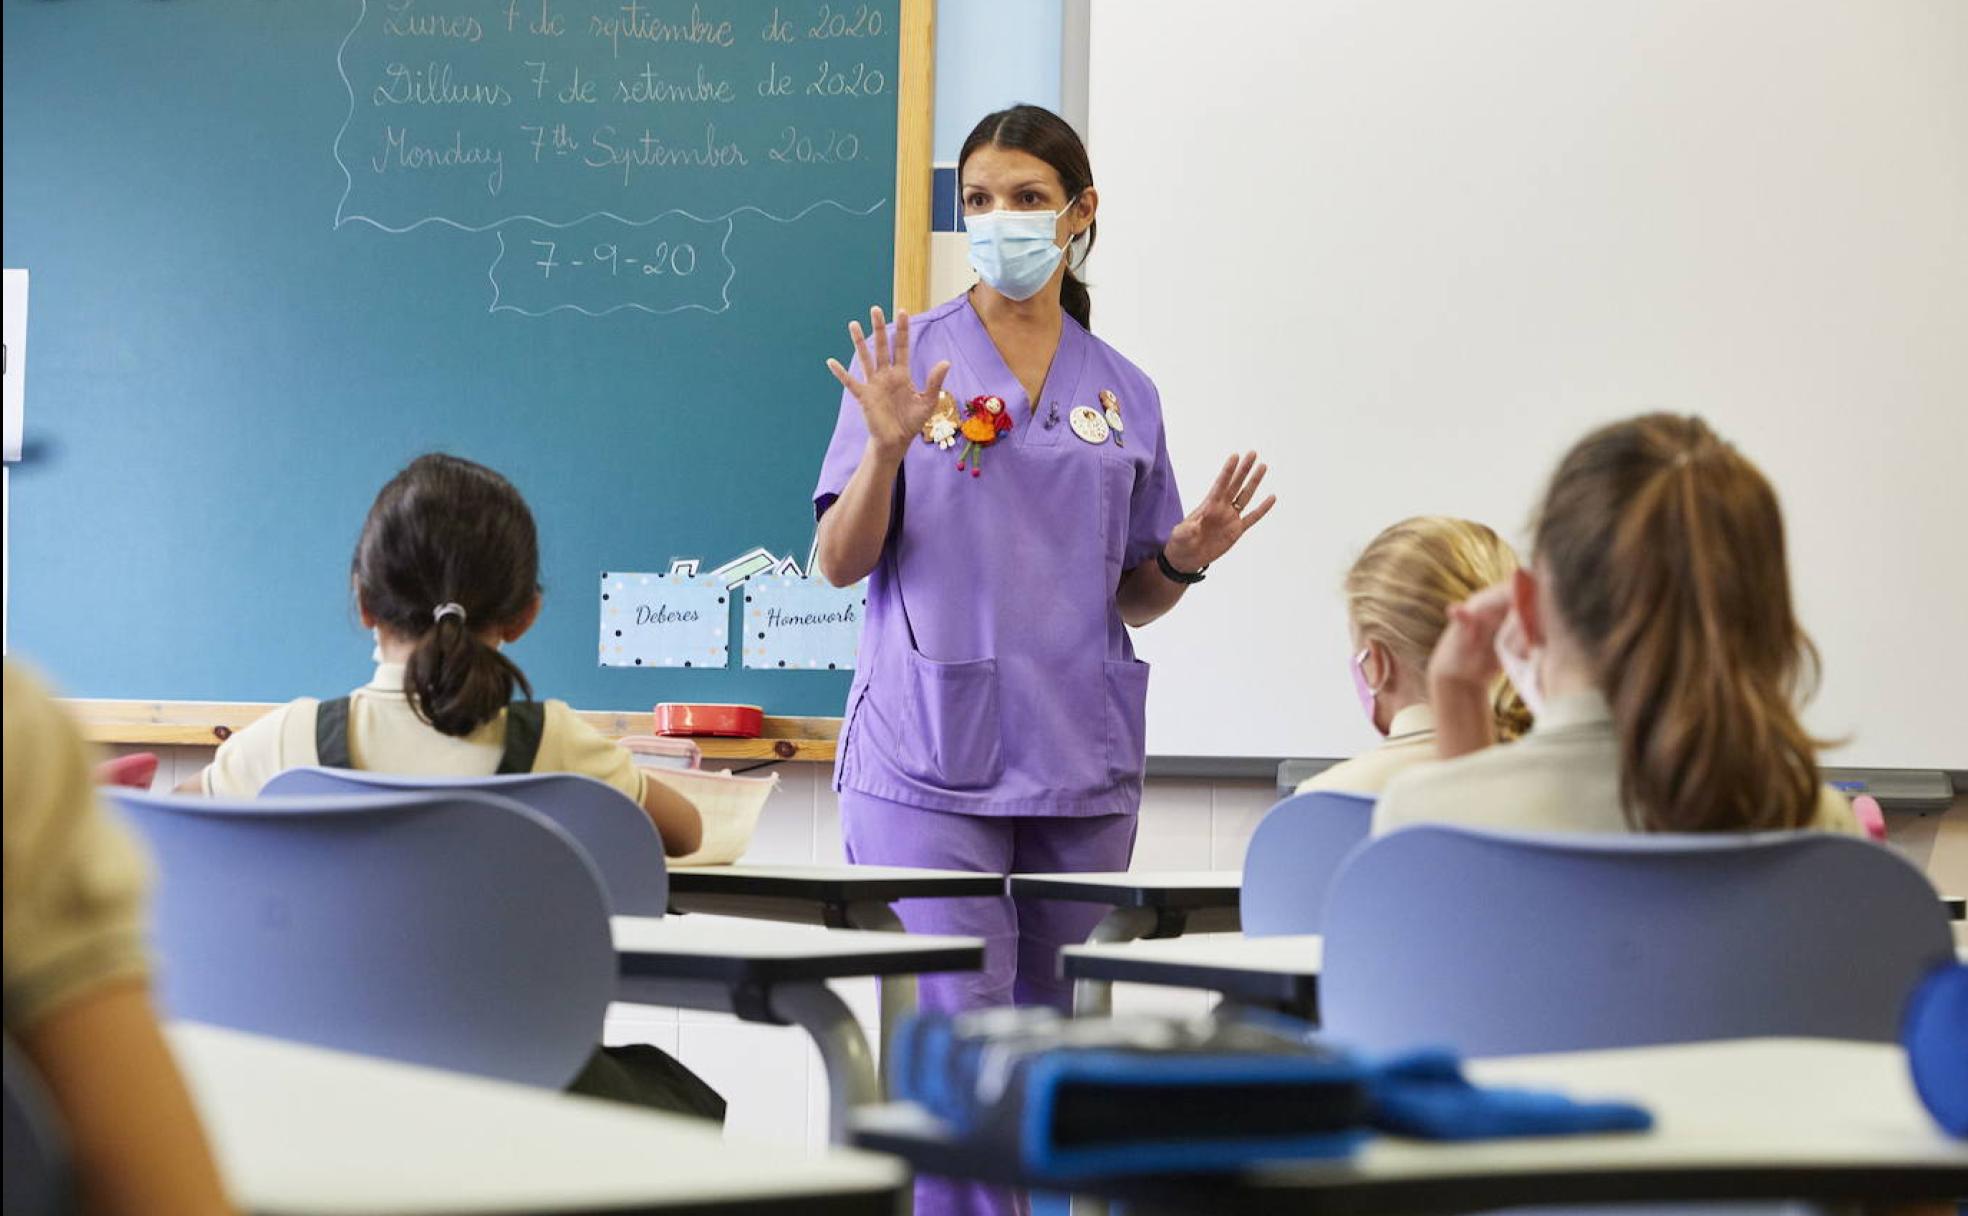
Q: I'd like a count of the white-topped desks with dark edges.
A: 6